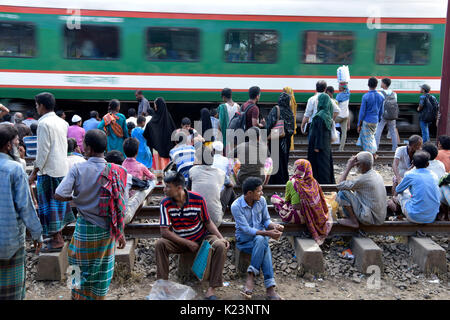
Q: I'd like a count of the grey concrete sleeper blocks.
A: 7